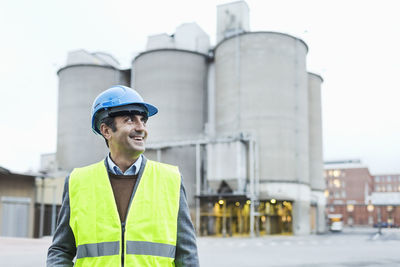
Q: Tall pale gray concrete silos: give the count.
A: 4